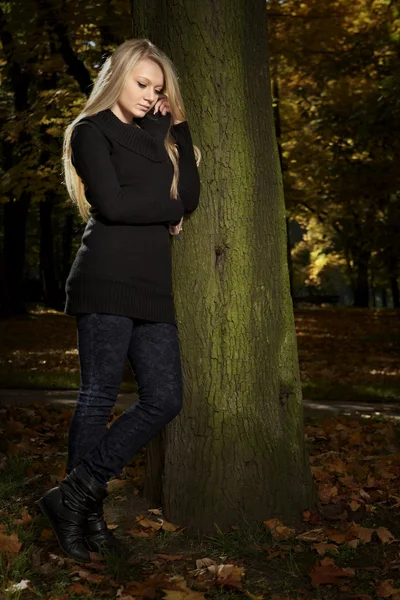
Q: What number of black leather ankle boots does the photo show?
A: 2